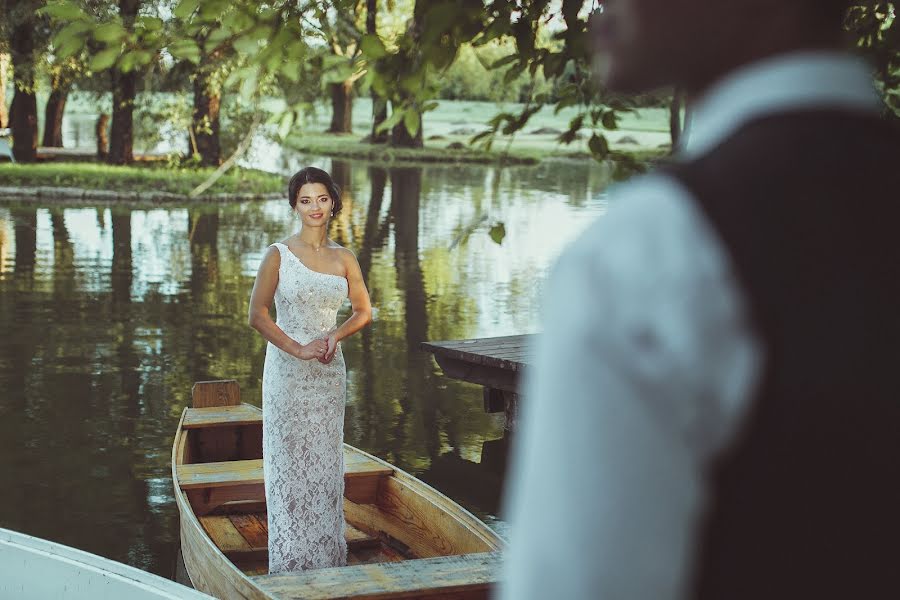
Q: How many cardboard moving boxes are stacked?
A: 0